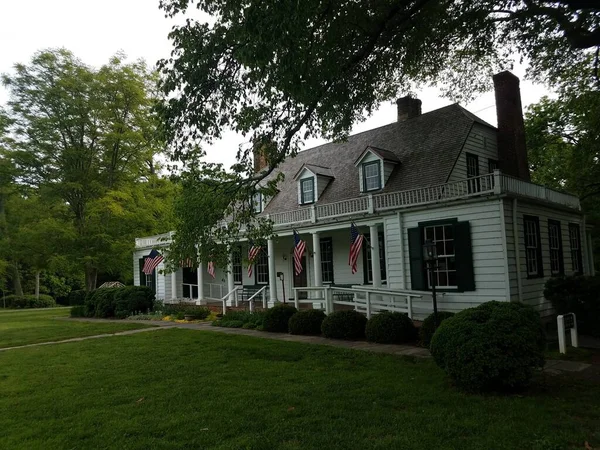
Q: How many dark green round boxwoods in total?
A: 6